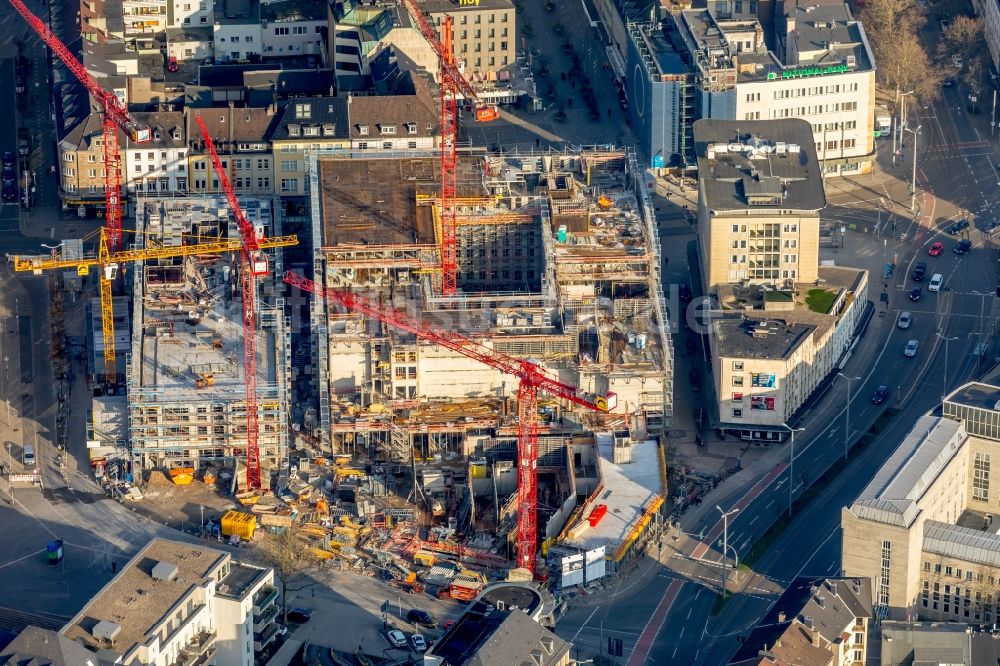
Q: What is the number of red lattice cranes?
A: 4